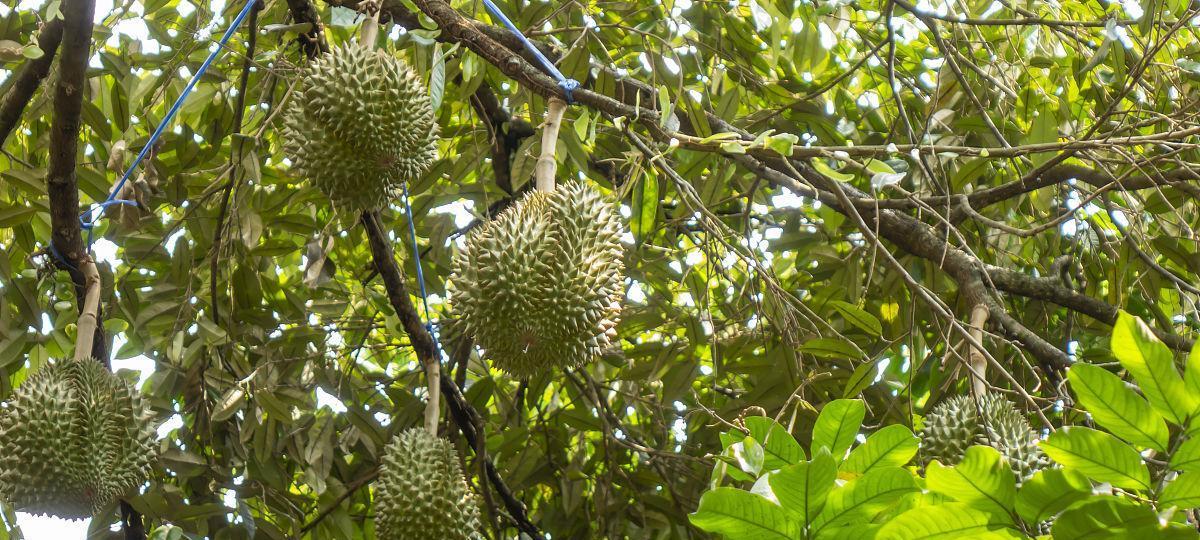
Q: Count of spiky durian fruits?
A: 5